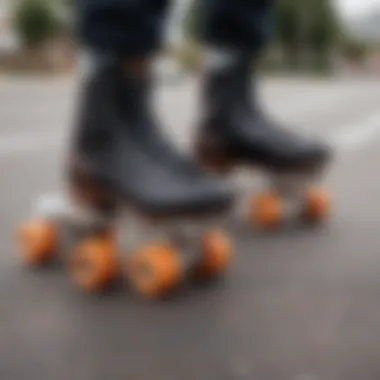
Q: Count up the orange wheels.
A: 6